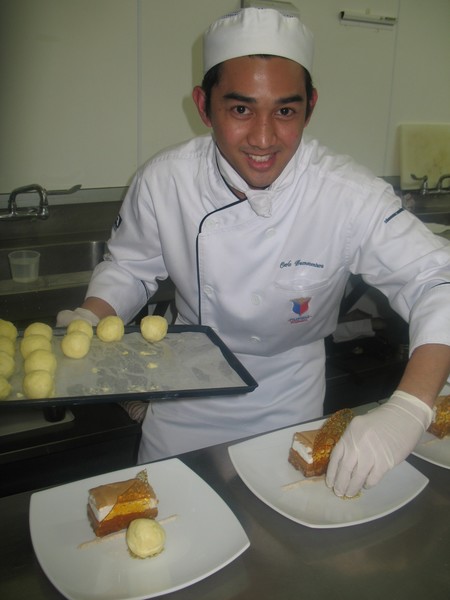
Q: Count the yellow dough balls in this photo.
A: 13